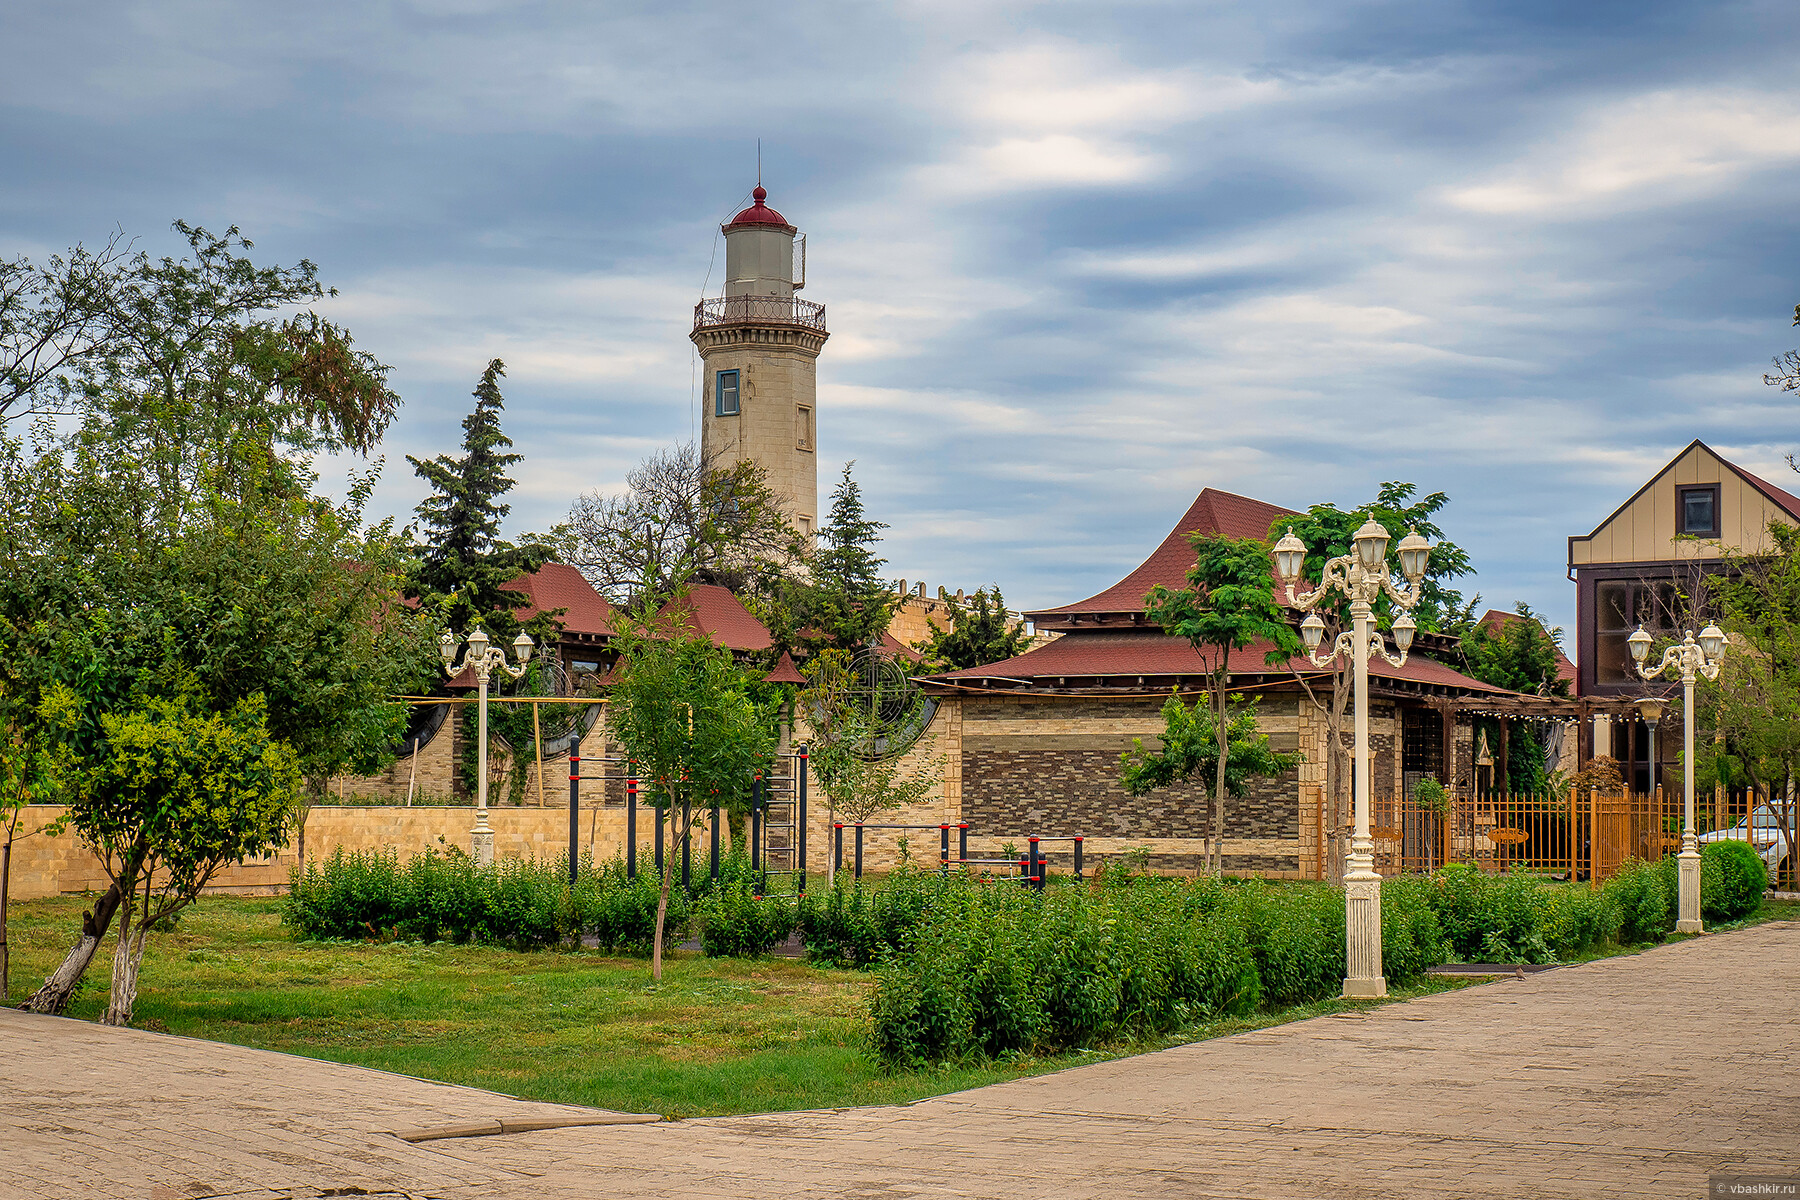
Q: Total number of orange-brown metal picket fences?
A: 1